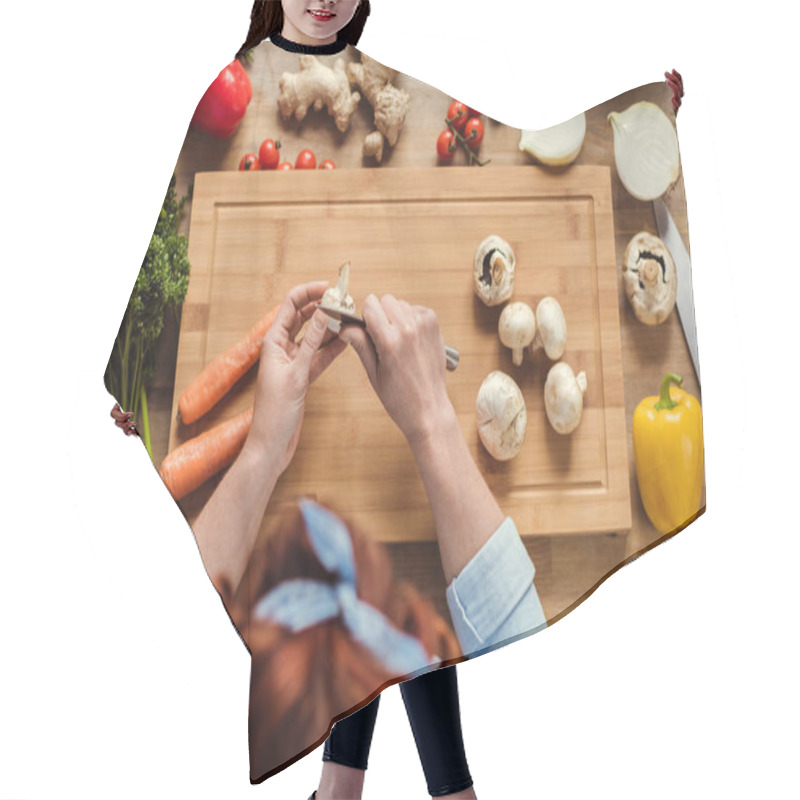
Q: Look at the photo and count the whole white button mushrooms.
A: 6